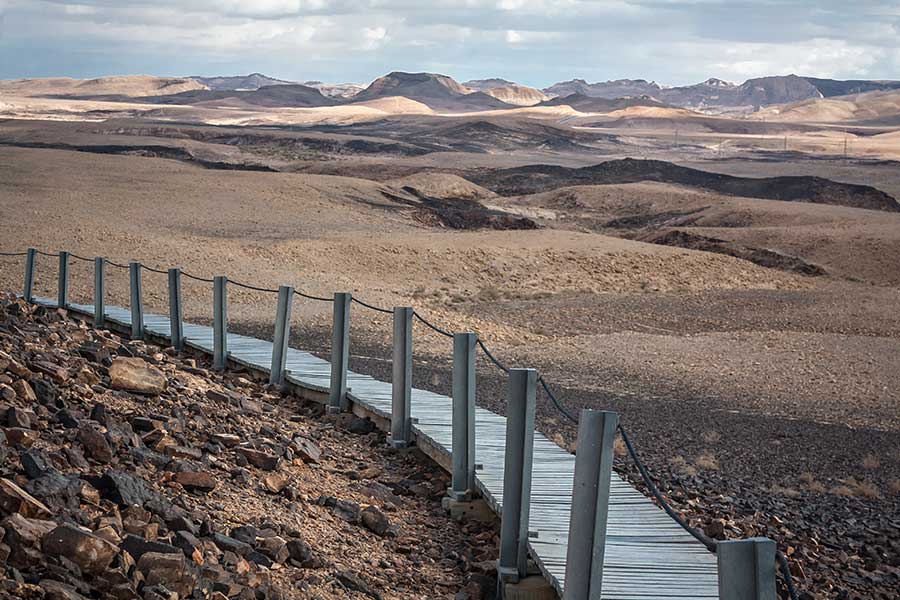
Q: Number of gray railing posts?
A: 13